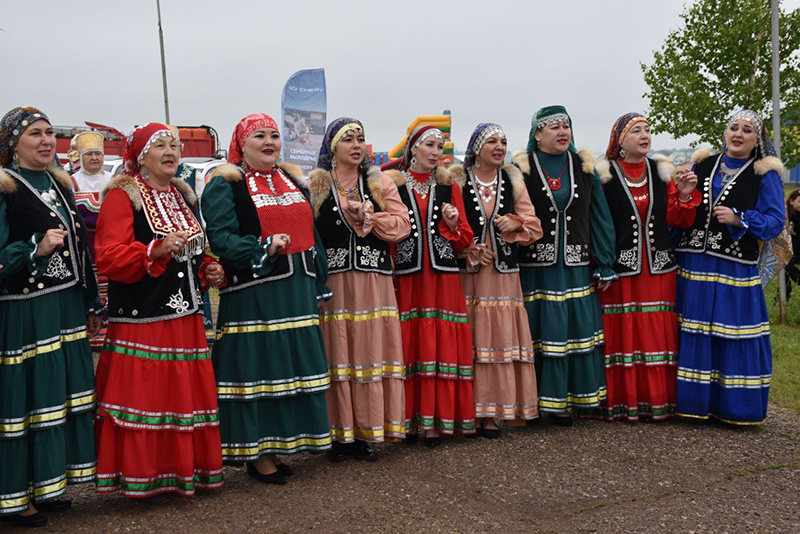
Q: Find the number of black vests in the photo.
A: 9